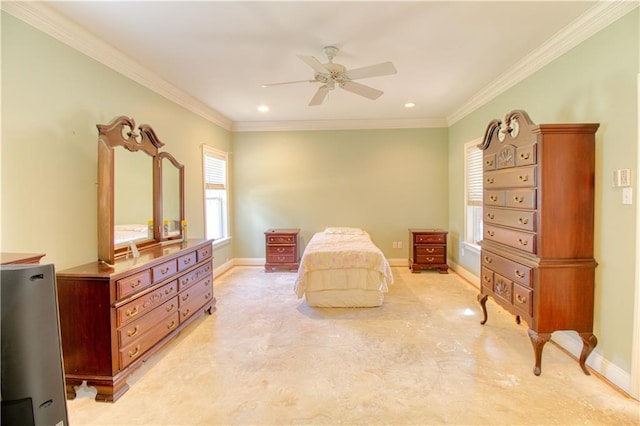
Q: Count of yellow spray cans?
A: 1